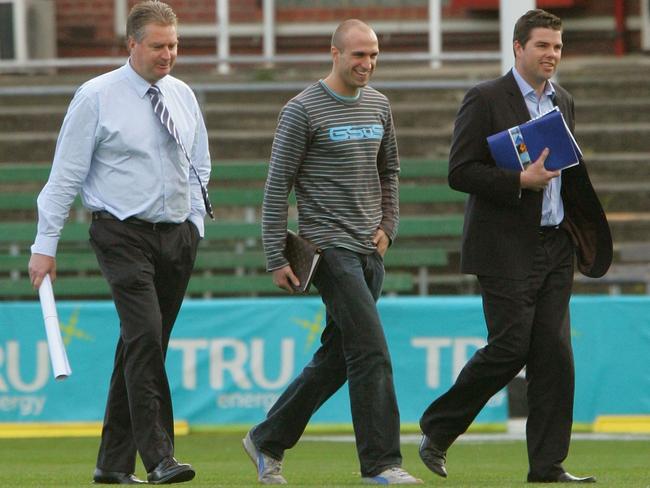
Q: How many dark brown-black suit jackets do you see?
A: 1